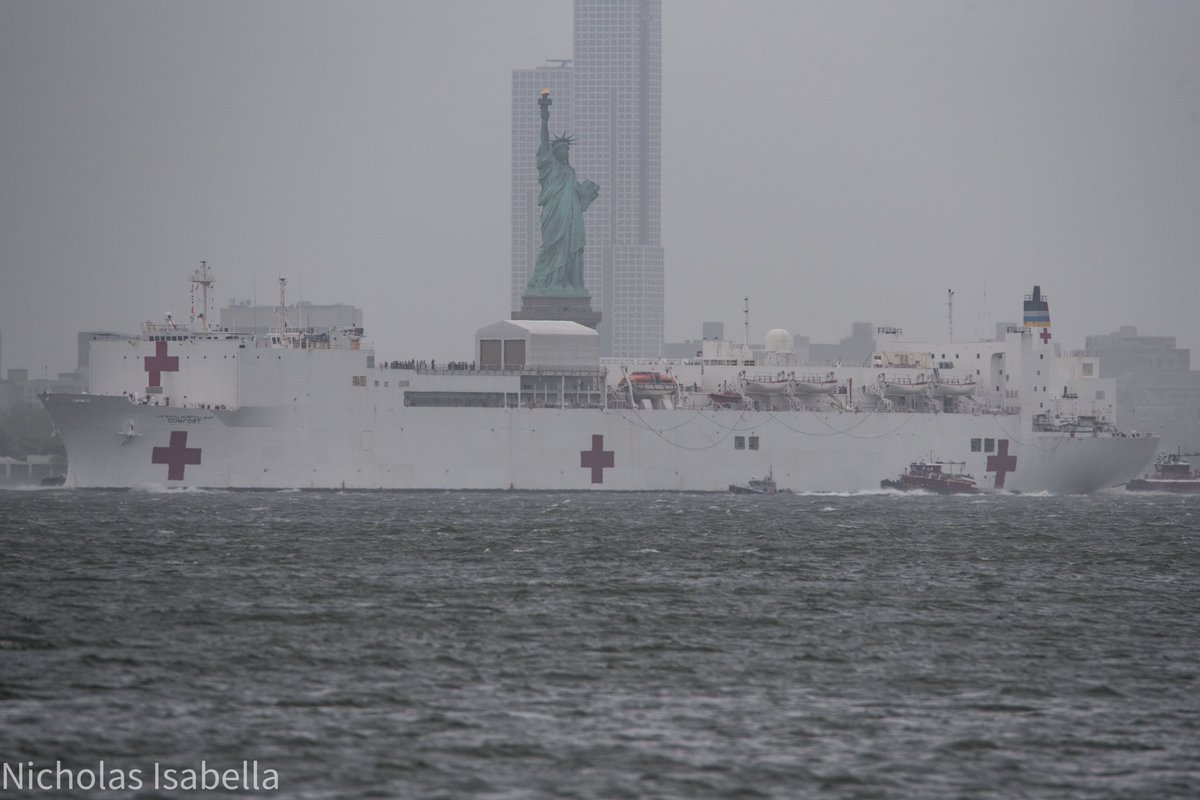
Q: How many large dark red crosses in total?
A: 4